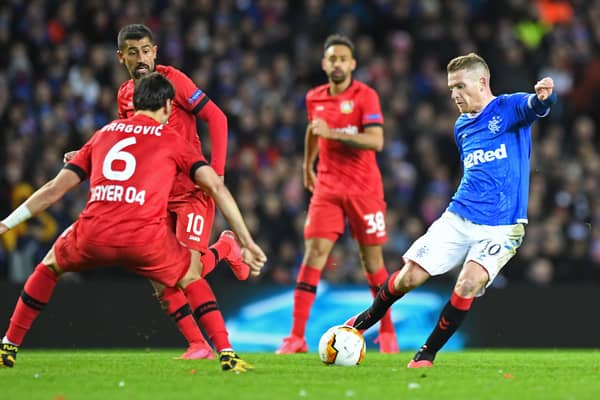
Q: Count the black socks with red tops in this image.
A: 2